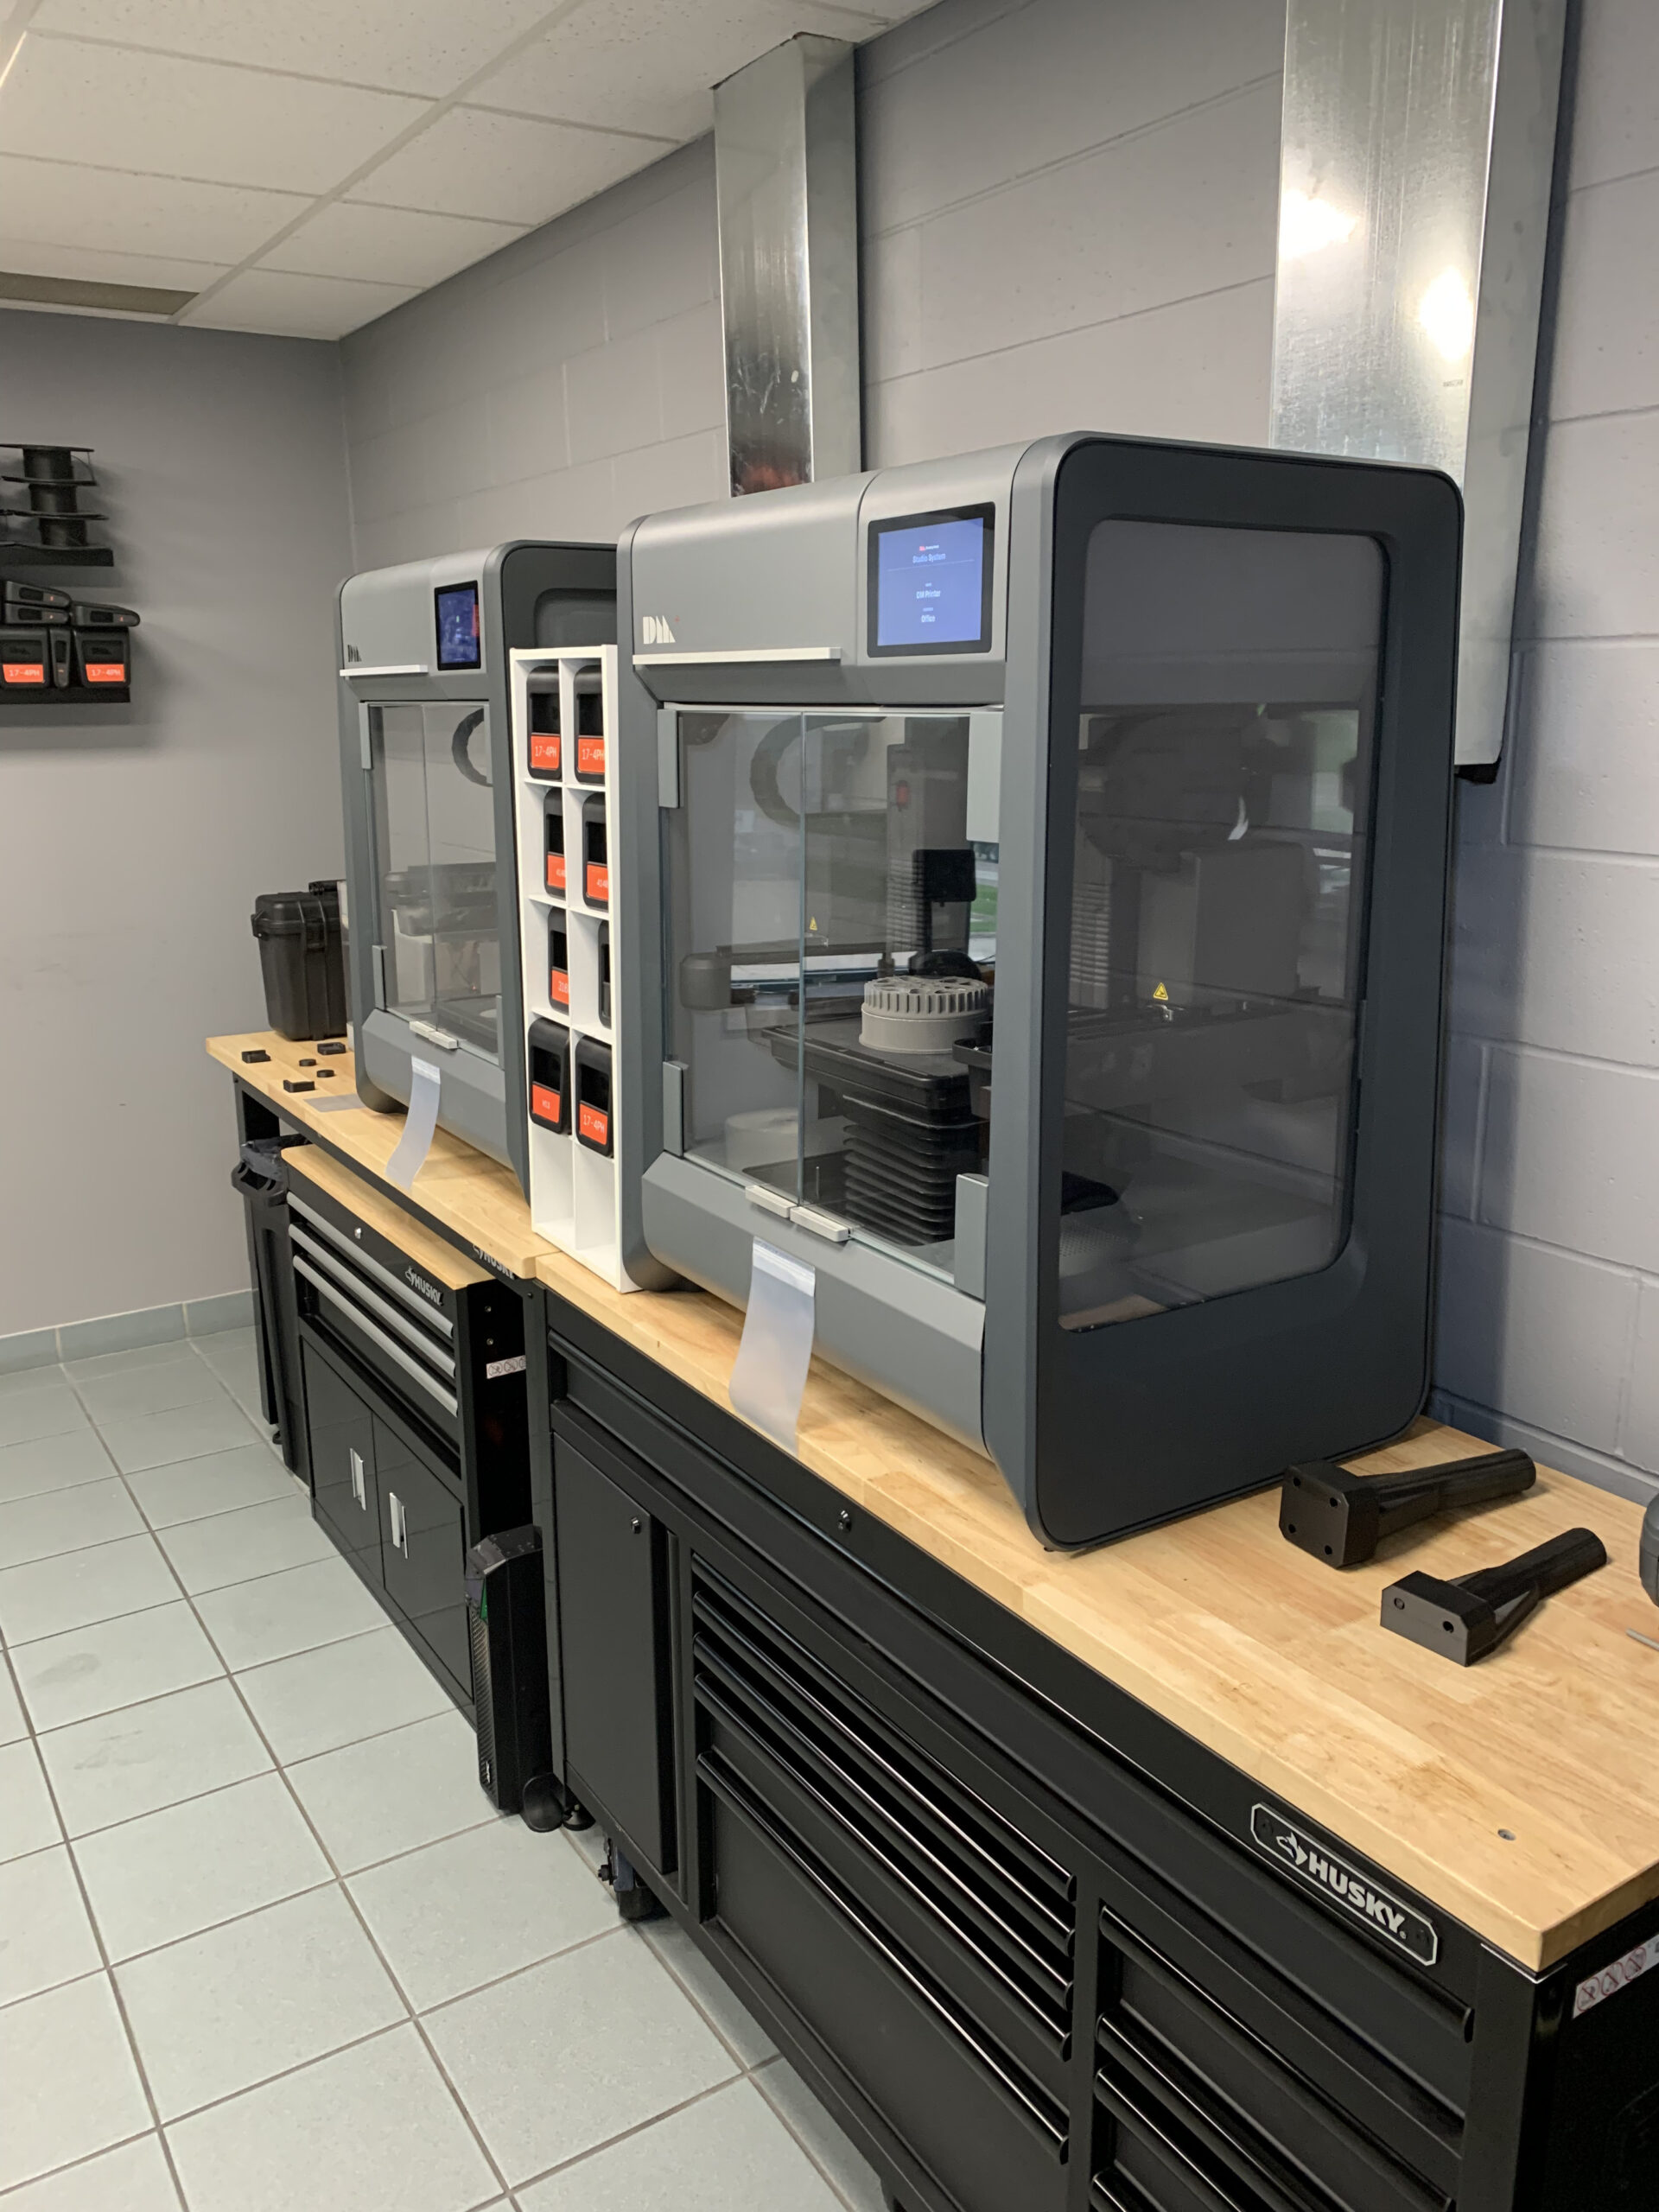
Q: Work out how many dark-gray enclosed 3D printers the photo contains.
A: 2